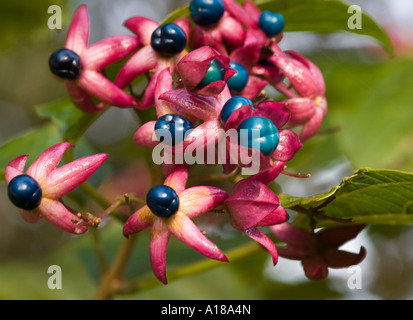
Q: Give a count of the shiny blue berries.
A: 11